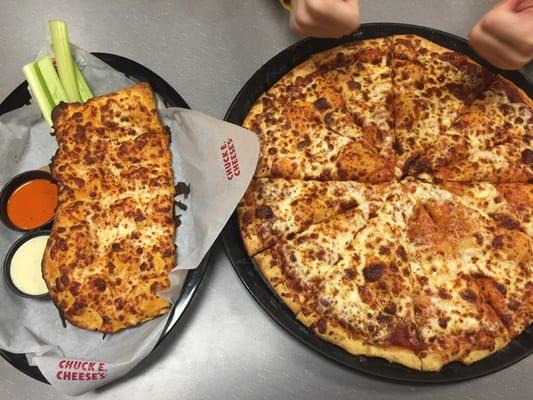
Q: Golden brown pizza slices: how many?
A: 12